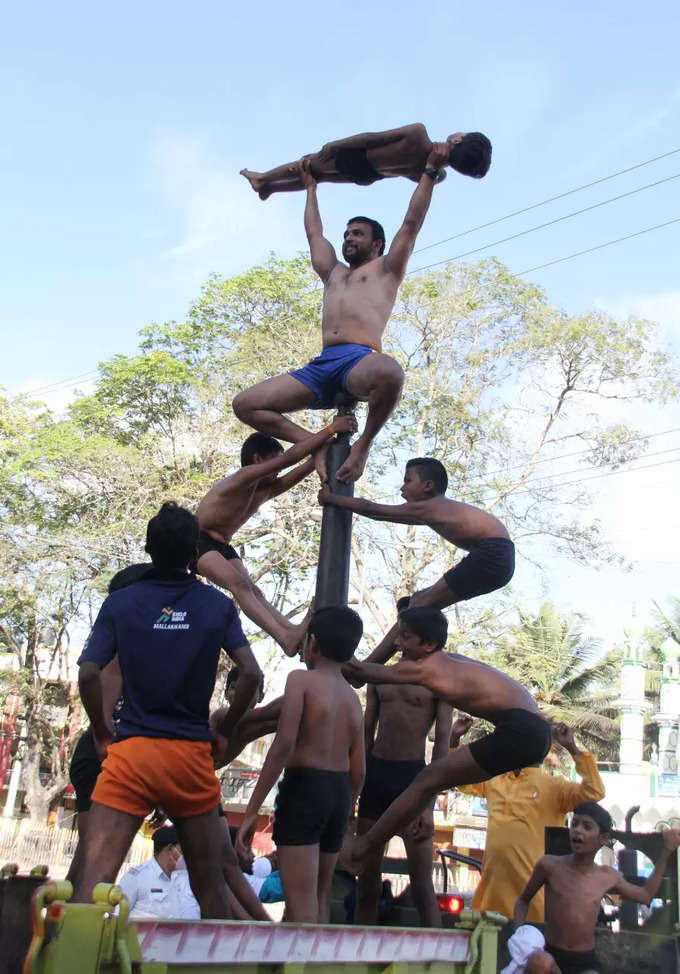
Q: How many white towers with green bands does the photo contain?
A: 2